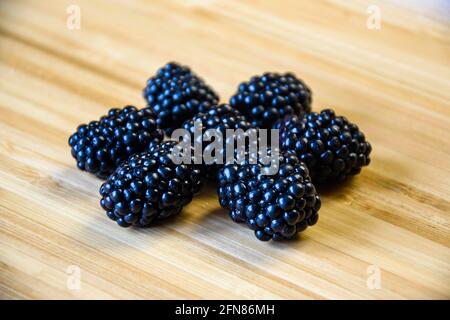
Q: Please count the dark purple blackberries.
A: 7